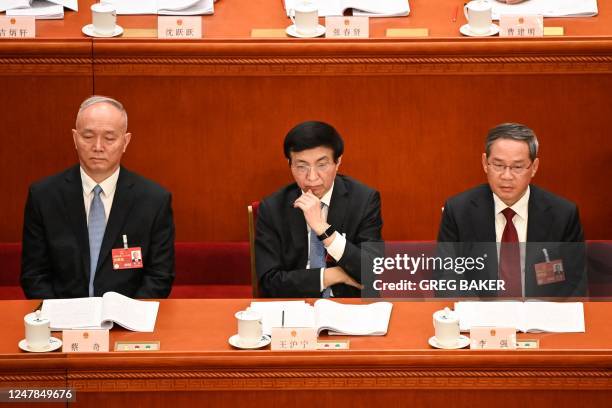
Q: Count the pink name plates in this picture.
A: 7